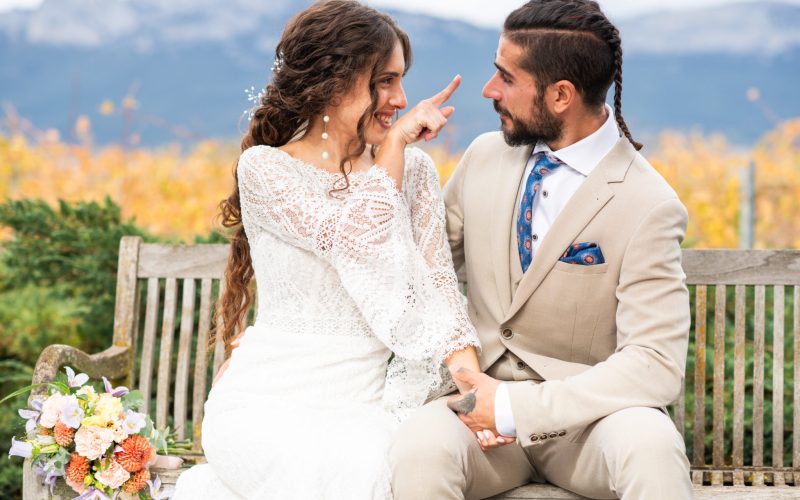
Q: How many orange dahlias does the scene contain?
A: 4